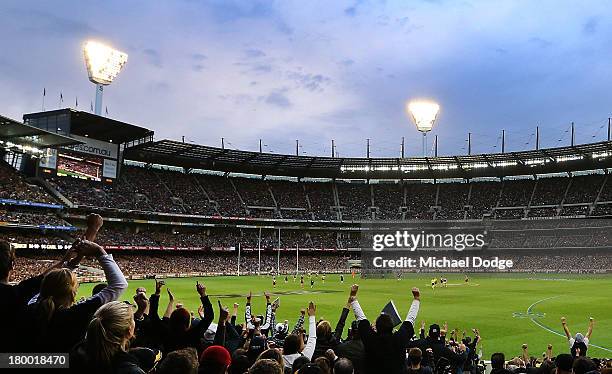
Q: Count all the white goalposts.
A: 4